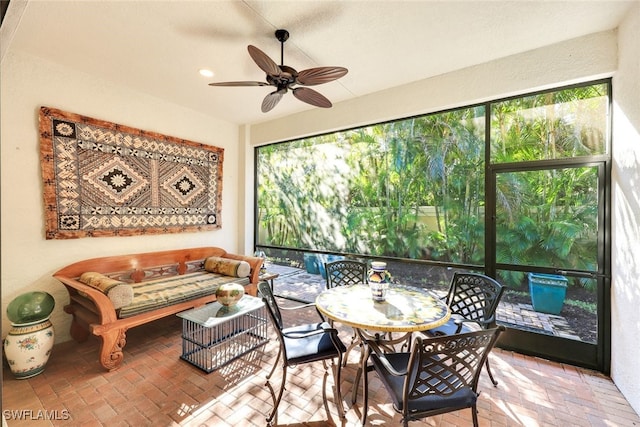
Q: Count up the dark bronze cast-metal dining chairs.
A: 4